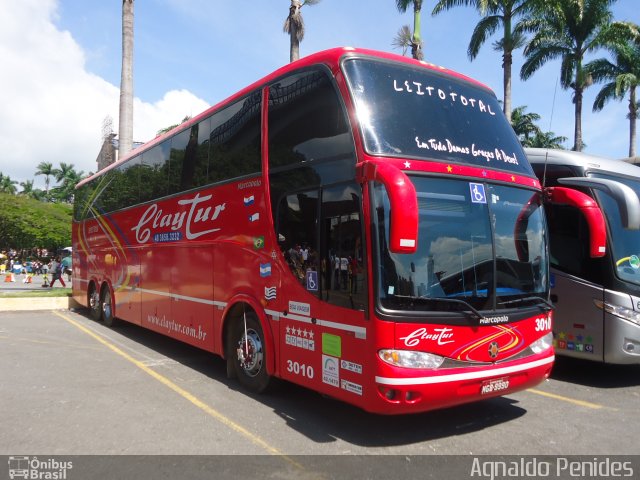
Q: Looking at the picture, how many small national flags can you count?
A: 5